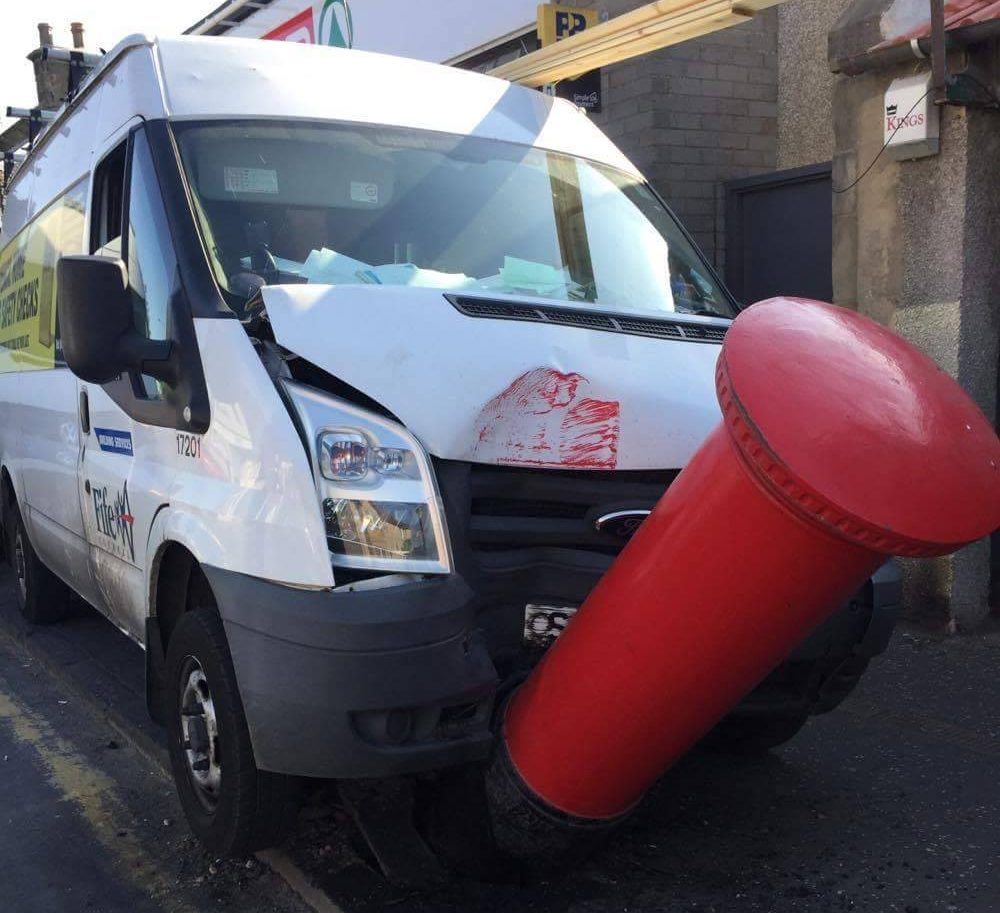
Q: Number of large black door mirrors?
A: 1